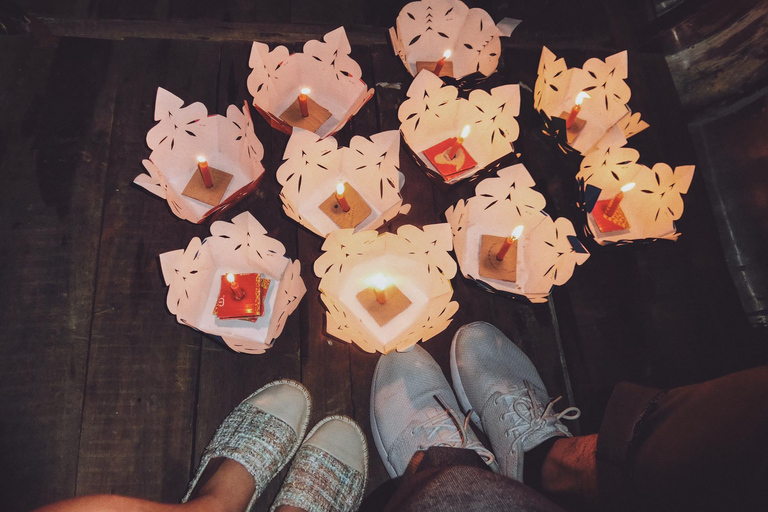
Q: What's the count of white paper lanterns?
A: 10